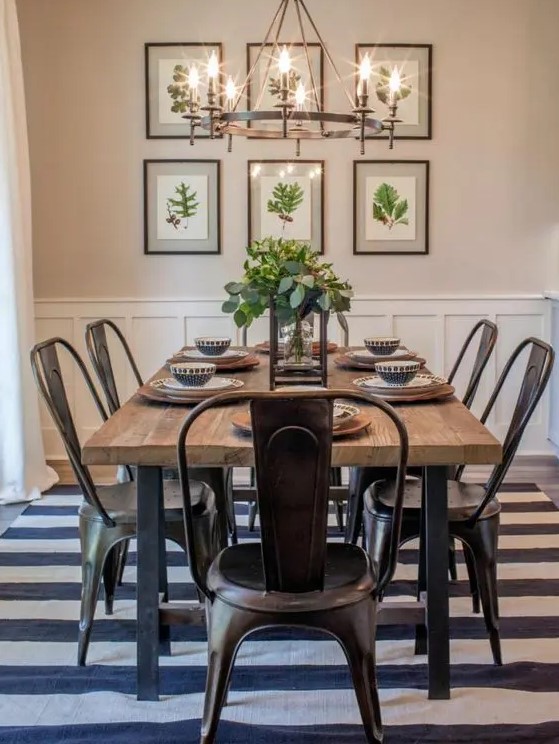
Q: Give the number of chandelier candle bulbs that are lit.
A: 7